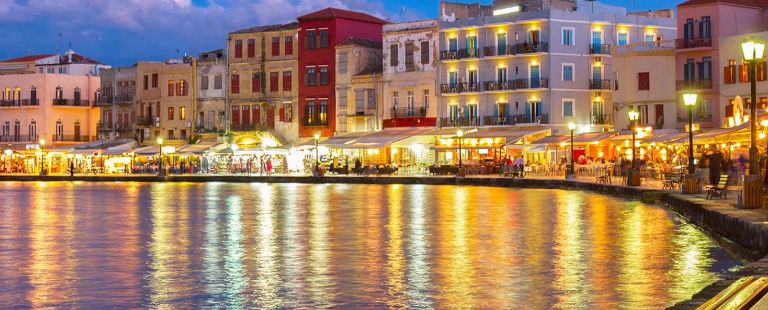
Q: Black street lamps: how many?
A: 8